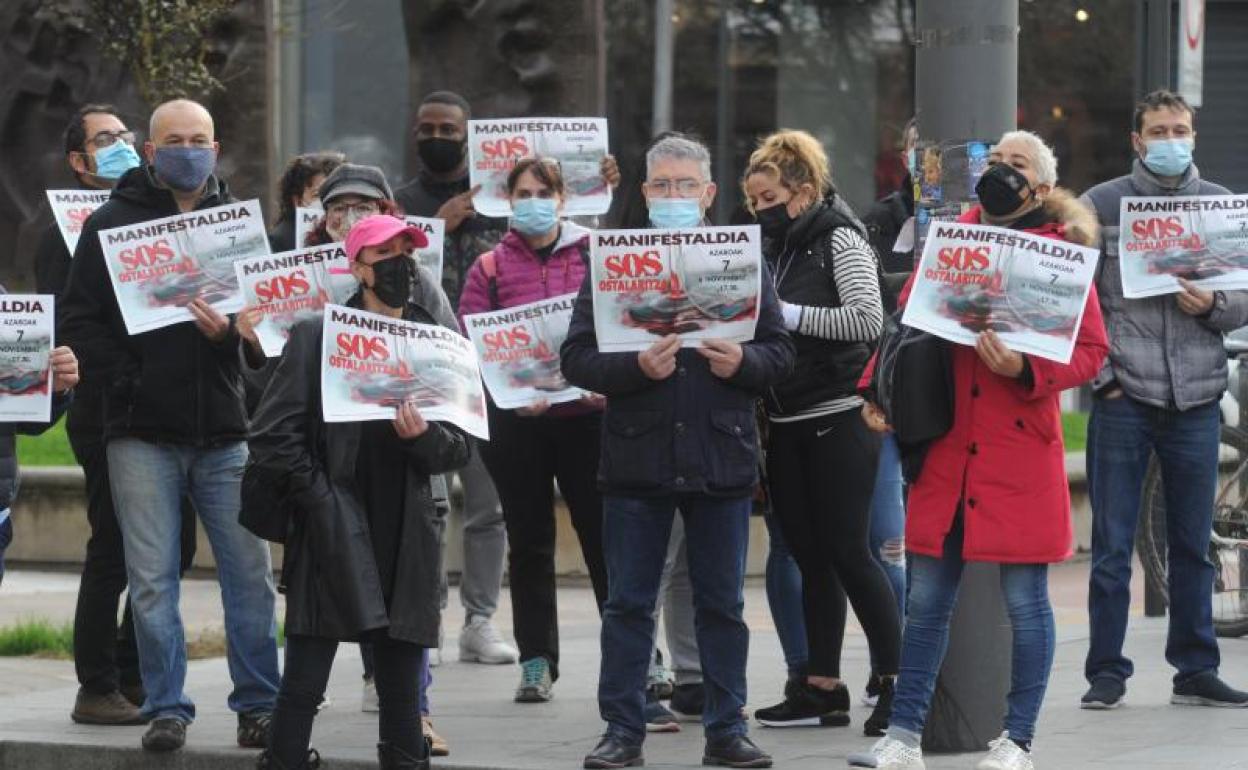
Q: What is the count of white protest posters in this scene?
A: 11